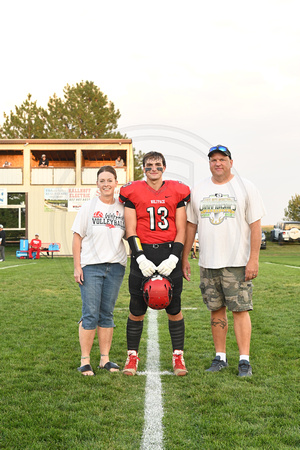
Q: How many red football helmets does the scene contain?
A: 1